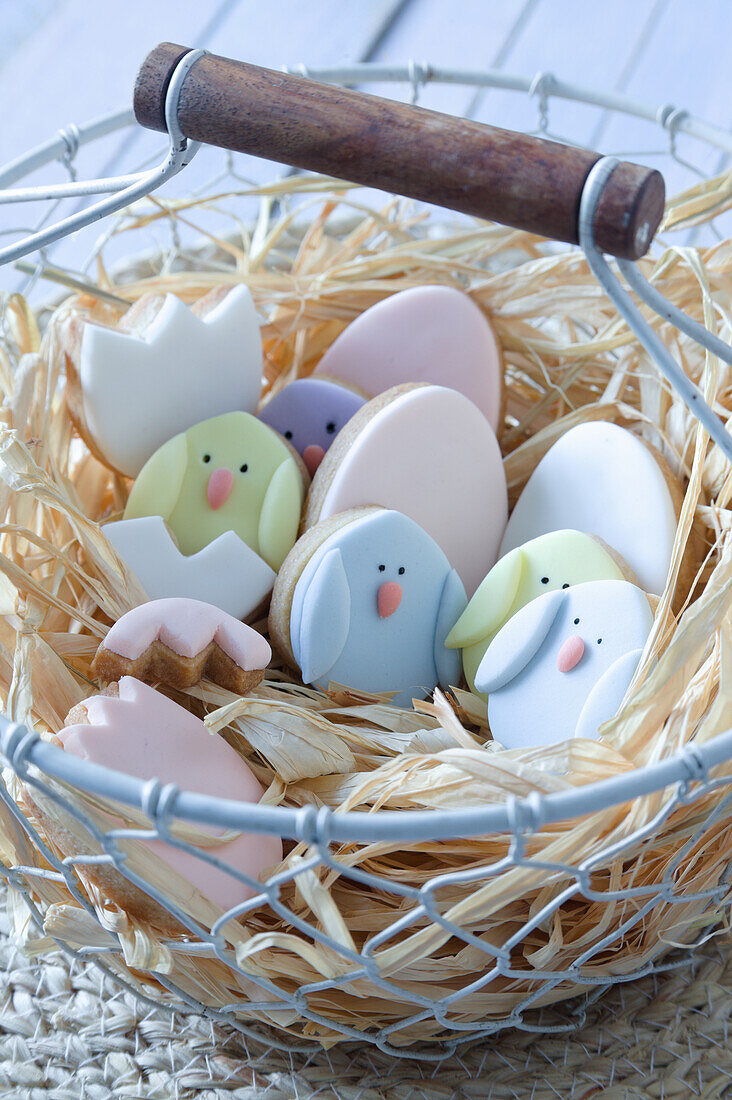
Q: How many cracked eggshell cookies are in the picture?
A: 4